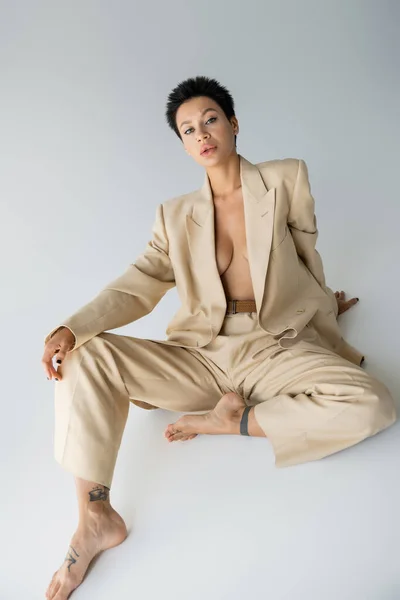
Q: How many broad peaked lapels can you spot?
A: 2